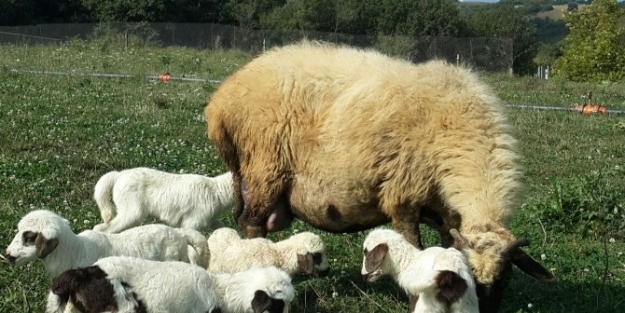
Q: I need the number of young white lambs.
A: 5